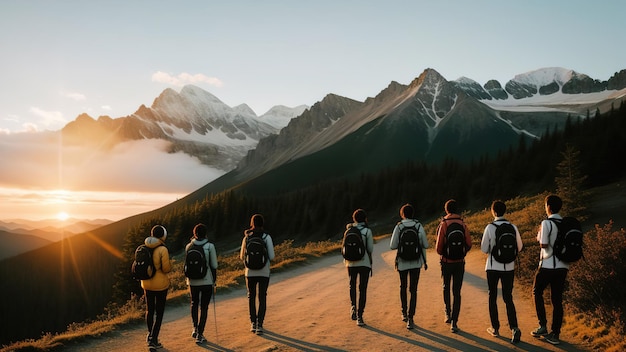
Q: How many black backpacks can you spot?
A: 8